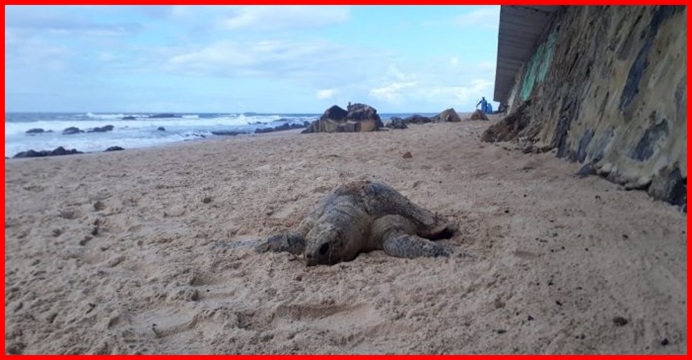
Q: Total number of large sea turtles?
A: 1